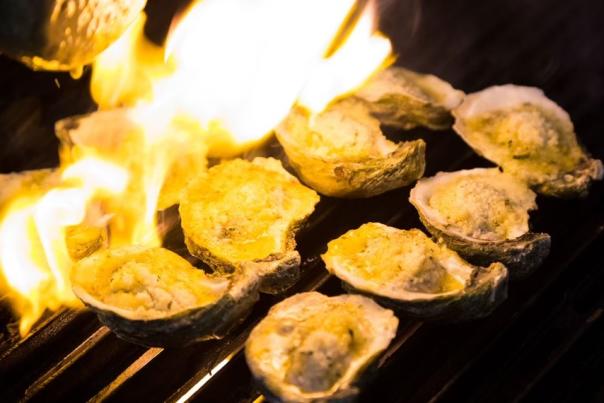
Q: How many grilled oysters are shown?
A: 10